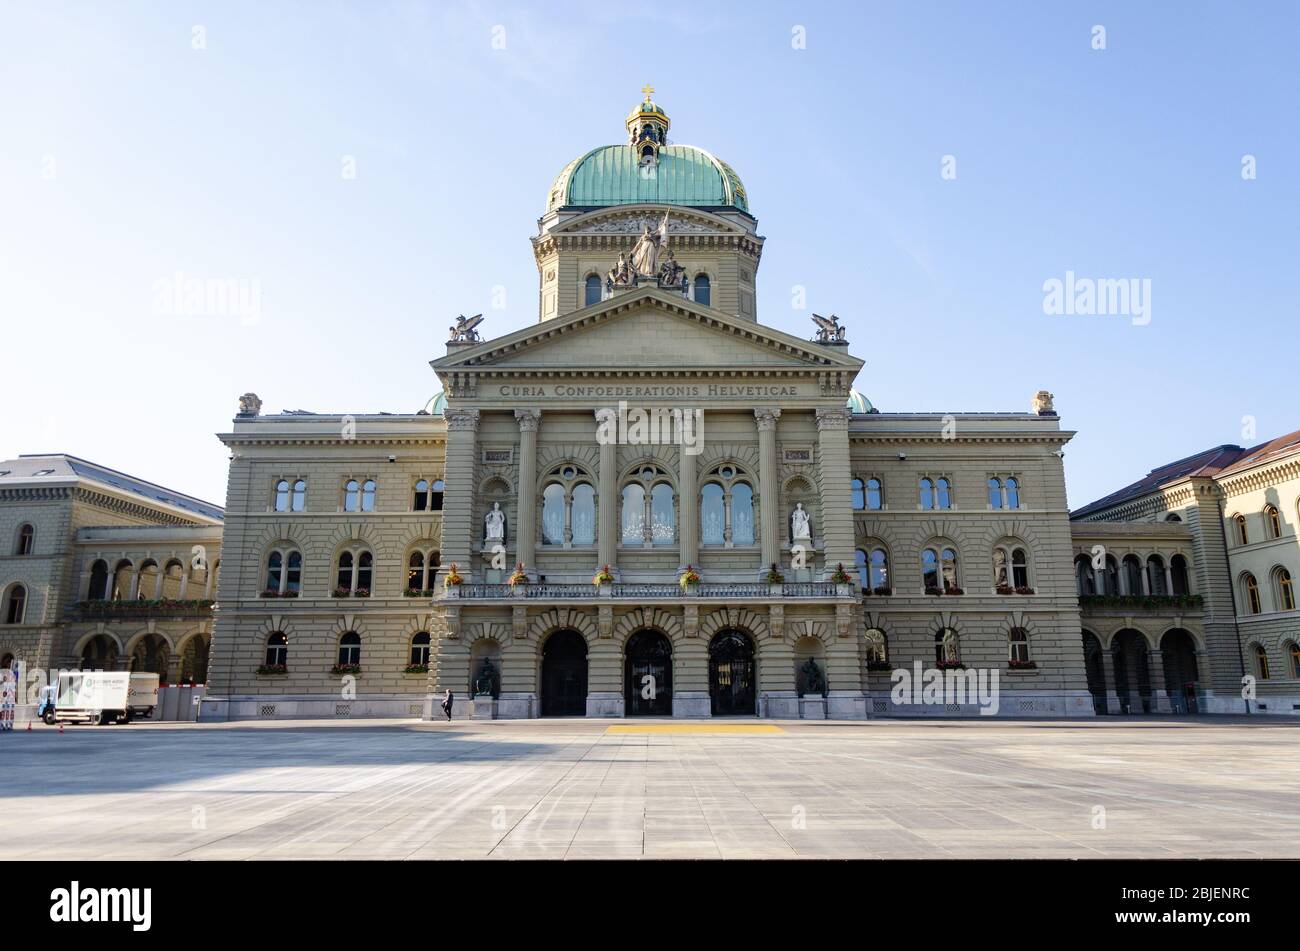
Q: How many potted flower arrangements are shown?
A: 6